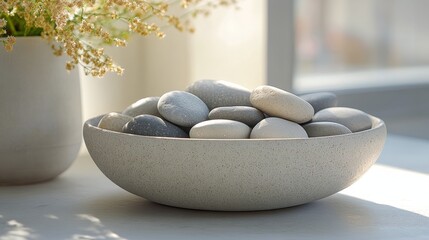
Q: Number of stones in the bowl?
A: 12